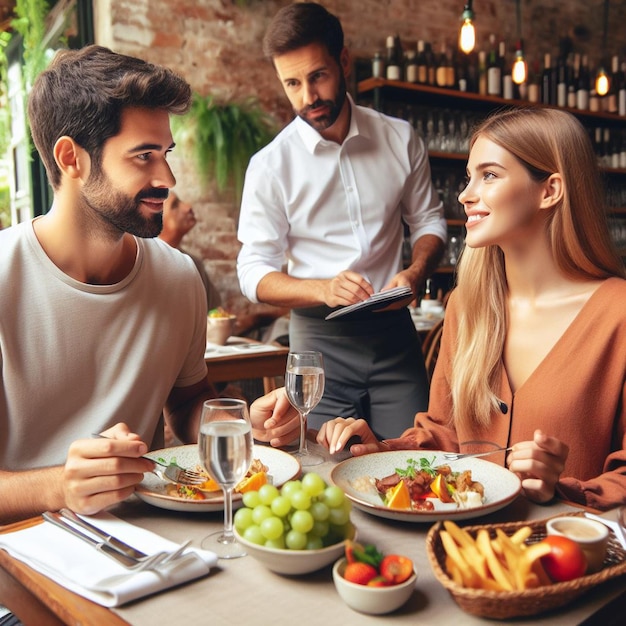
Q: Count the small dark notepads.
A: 1